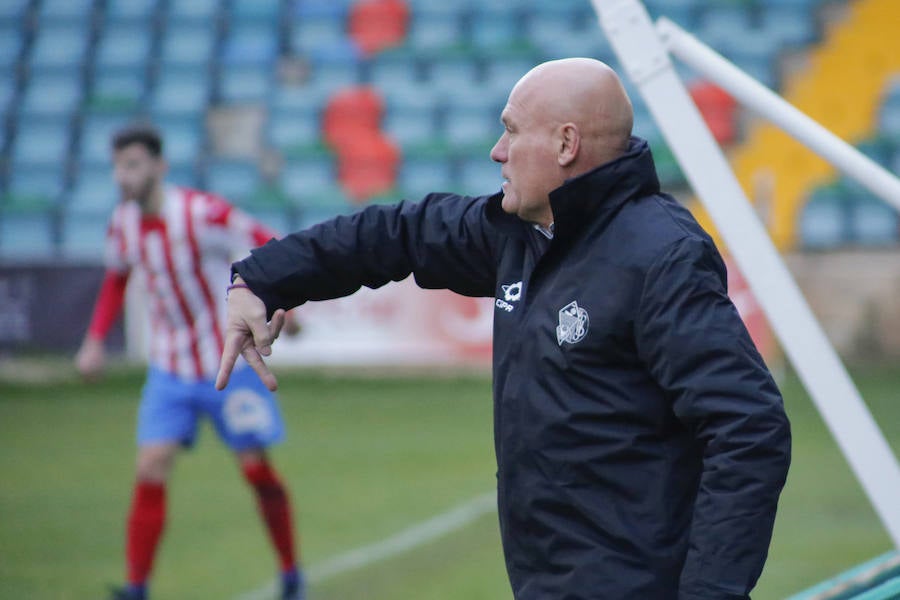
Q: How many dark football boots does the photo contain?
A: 2